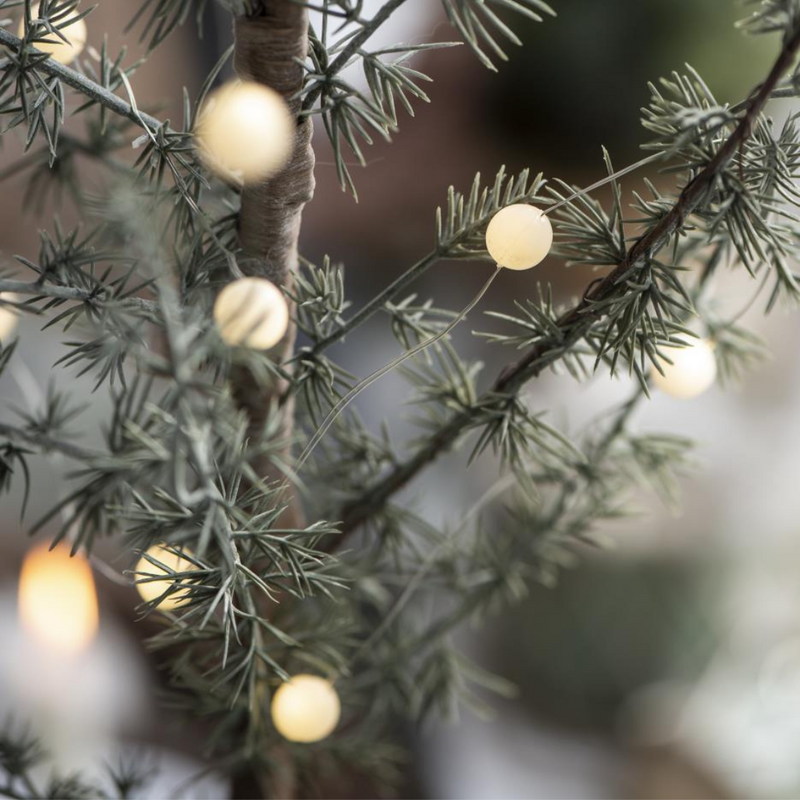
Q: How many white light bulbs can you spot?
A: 8